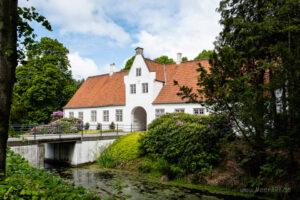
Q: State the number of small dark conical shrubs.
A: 3